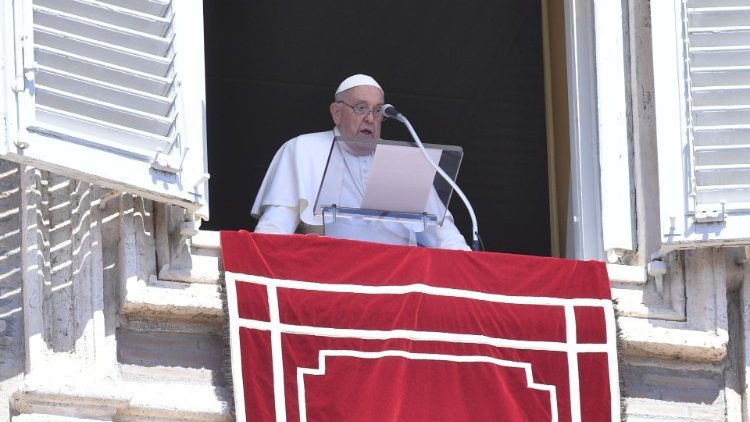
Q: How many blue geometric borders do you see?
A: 0